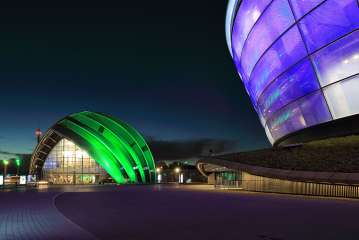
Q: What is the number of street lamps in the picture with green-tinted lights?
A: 2